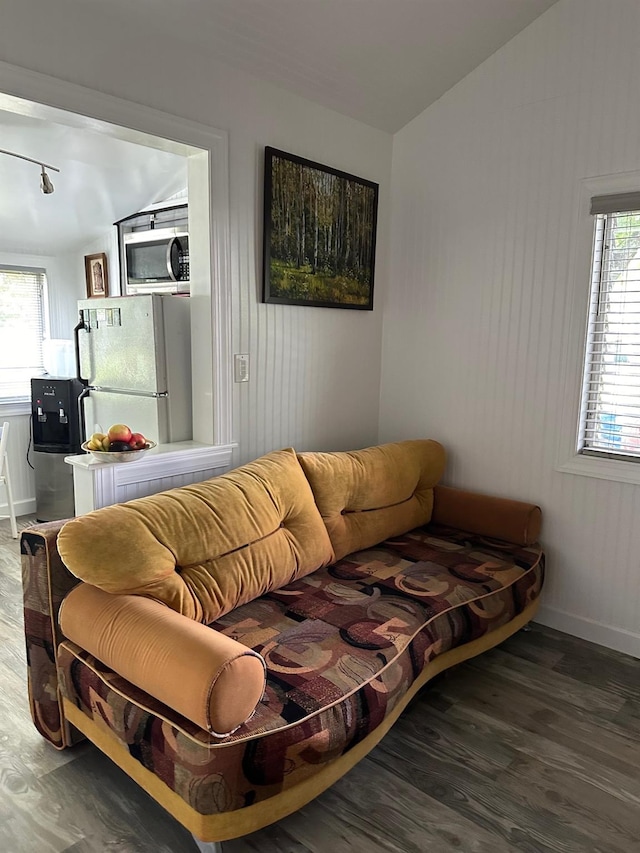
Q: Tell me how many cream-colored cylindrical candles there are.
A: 0